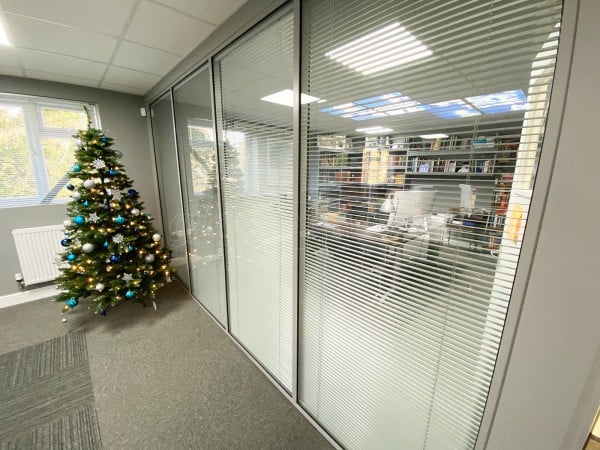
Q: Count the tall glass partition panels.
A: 4